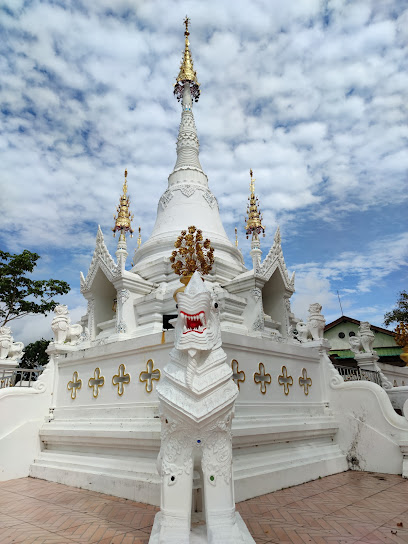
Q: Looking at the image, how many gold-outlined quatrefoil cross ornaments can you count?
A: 8